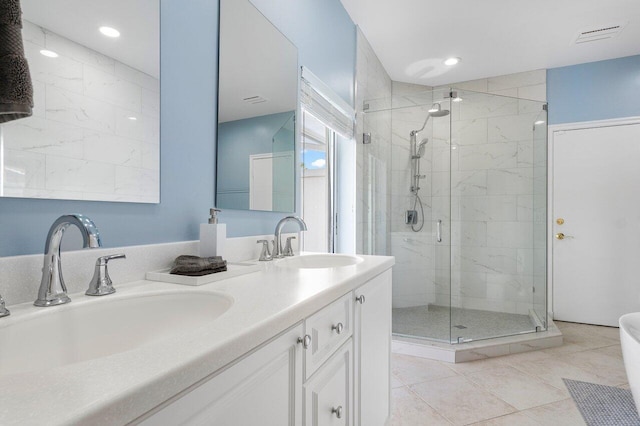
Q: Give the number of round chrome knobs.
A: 4